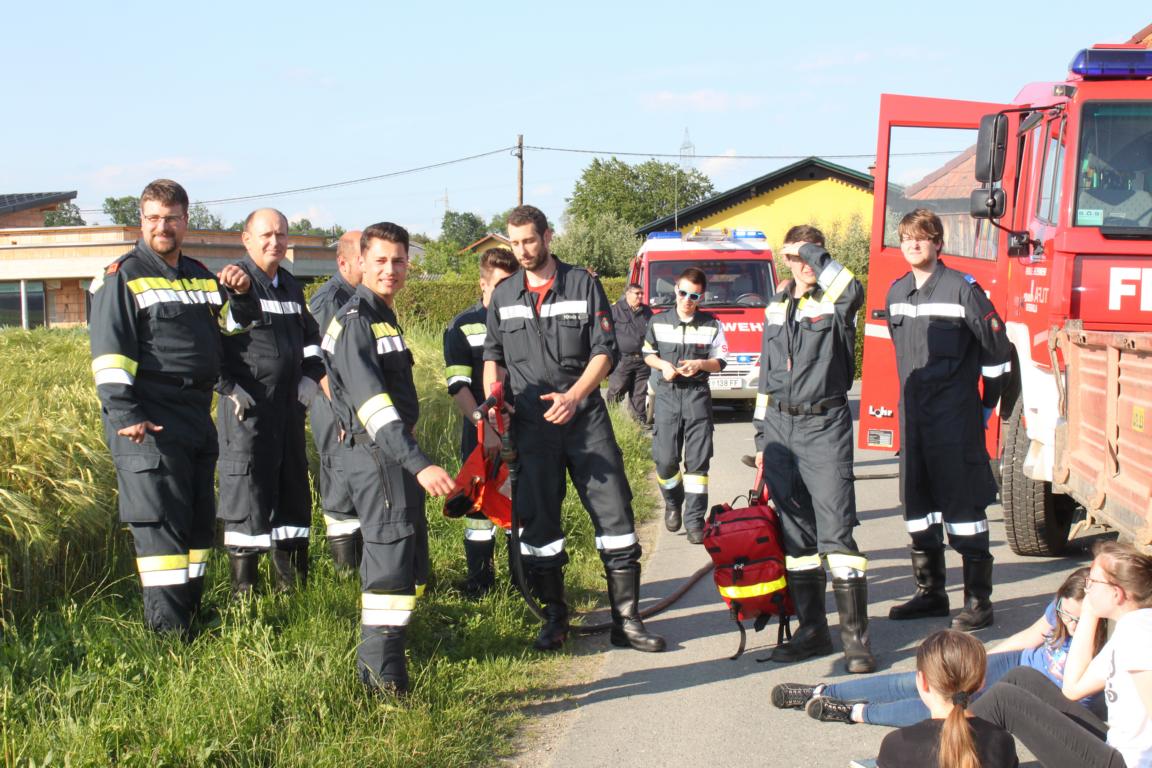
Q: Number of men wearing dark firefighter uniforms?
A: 10